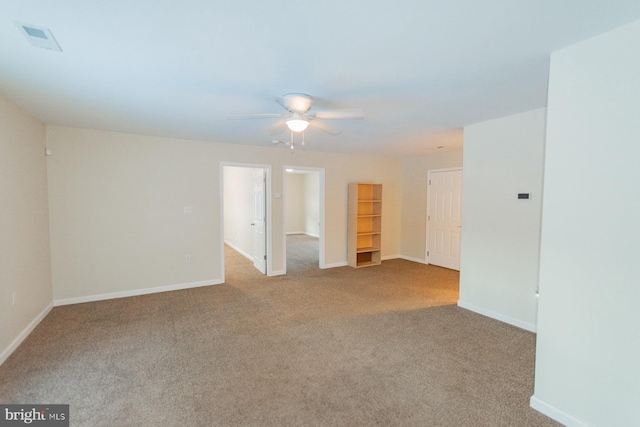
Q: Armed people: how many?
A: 0